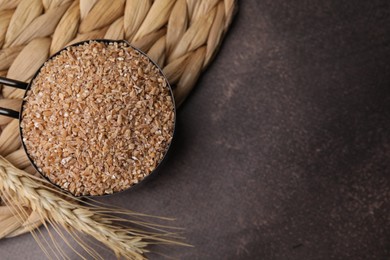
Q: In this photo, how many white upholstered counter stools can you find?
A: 0